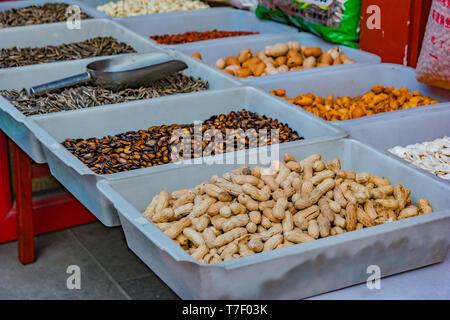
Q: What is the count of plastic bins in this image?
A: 10